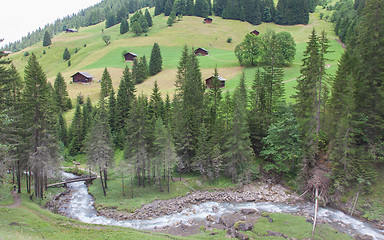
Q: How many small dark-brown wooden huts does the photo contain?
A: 7